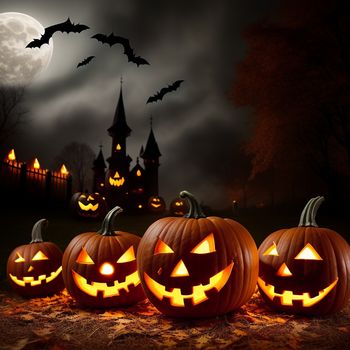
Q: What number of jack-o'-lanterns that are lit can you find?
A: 8